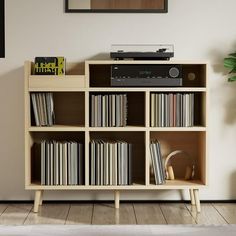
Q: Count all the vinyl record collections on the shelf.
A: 6